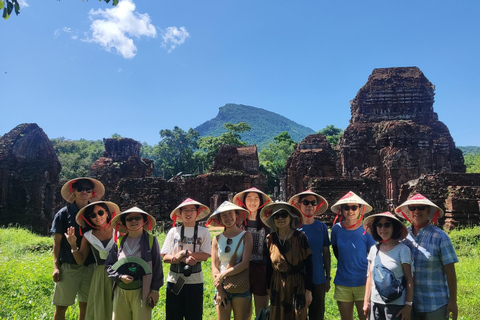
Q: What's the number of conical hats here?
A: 11